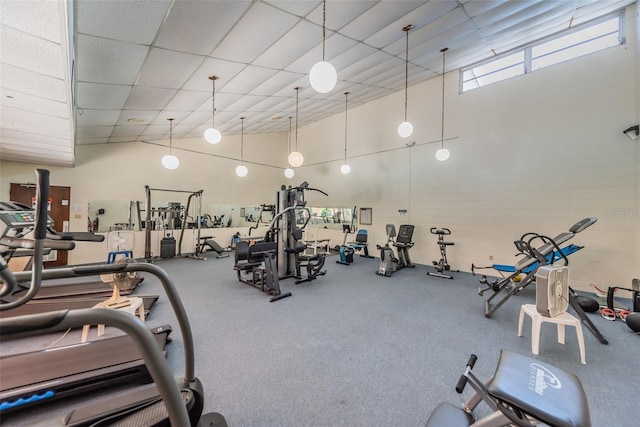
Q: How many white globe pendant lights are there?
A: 9